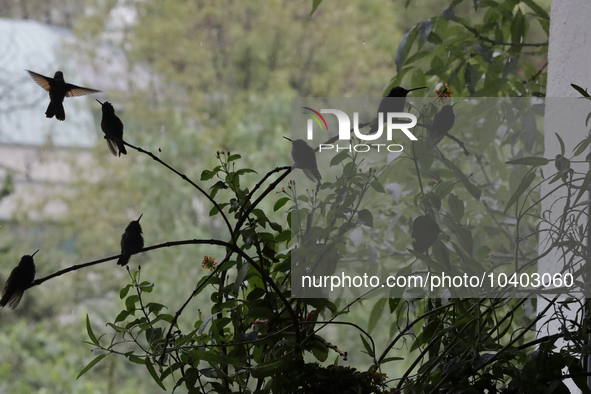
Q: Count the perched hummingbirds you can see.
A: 6